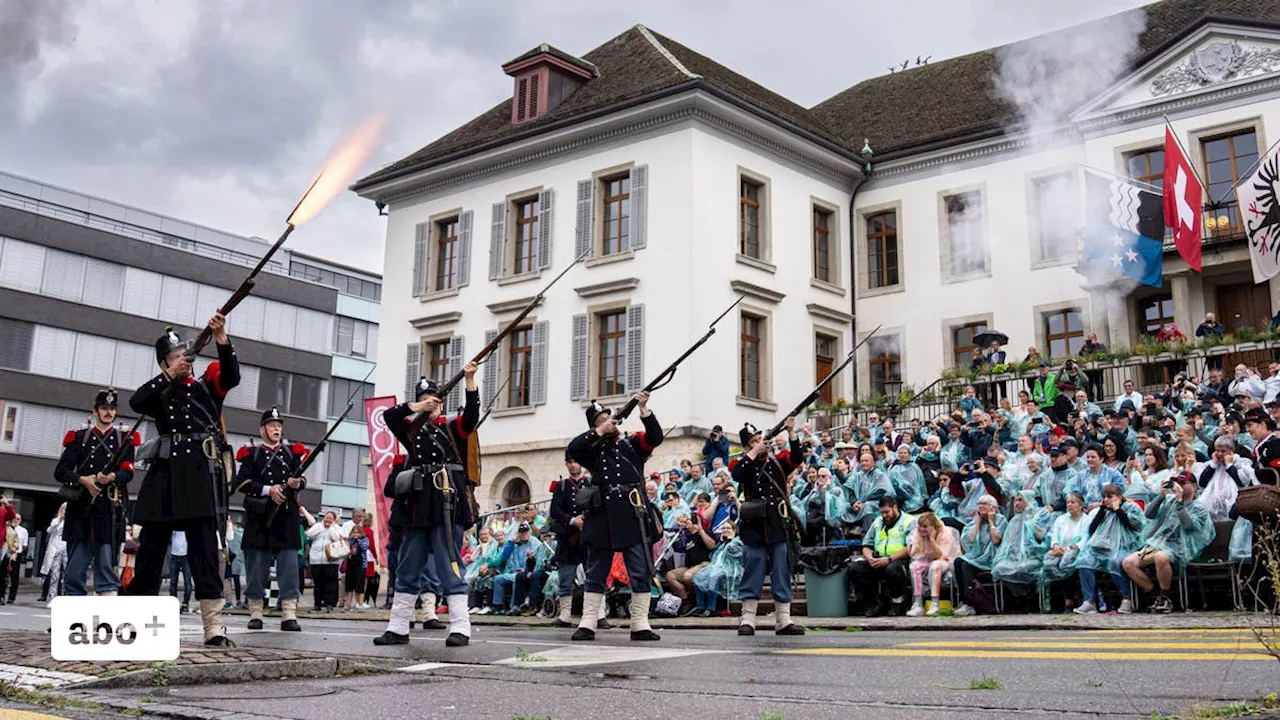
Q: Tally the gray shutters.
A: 12